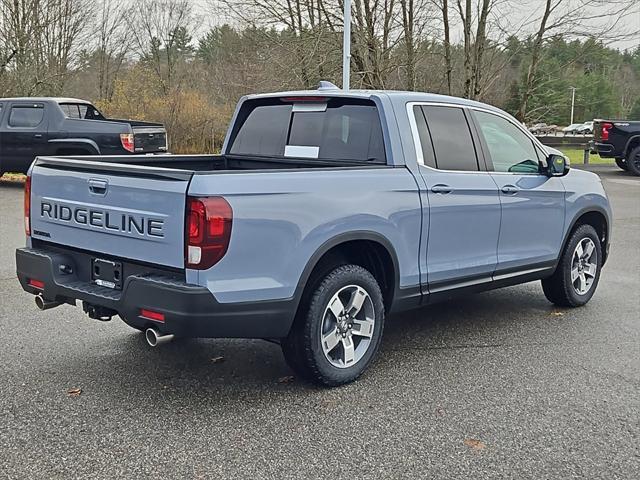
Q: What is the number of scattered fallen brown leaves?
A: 5